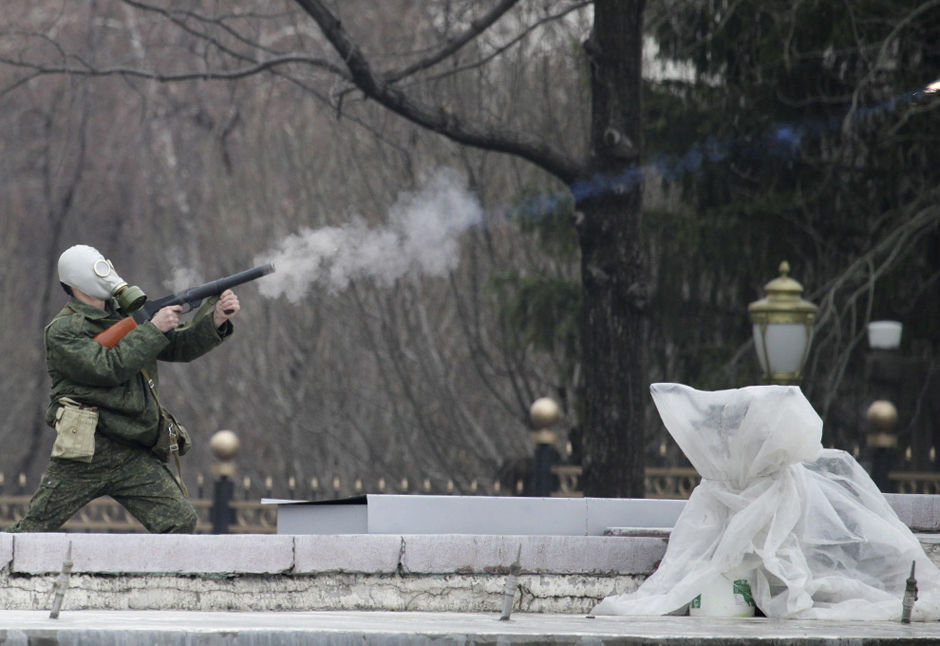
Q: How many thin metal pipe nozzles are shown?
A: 3